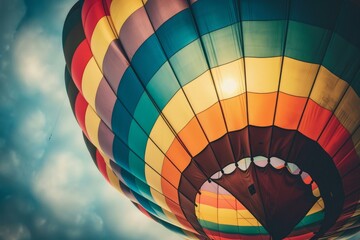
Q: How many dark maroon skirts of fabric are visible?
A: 1